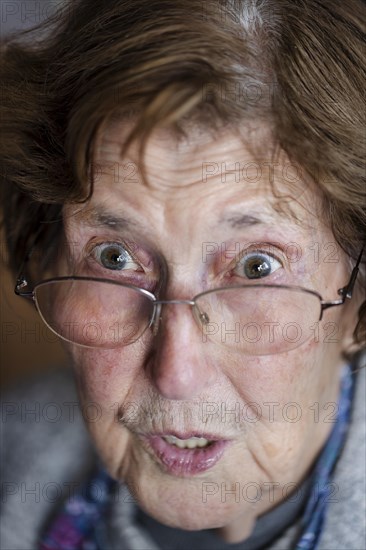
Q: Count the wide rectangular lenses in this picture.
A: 2